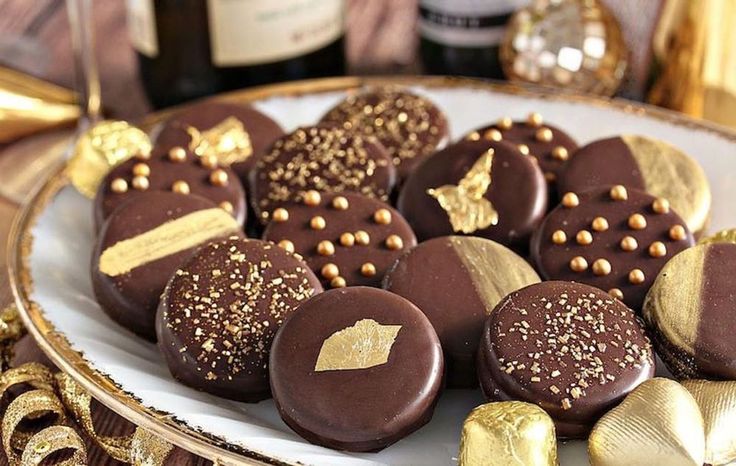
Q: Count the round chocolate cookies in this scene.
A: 15